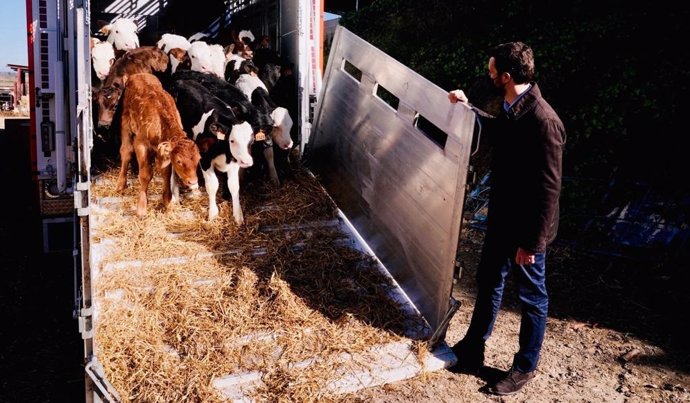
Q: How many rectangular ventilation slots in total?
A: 3